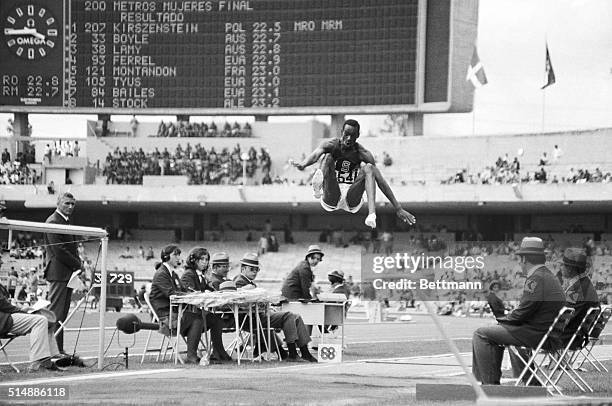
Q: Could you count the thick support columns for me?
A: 6